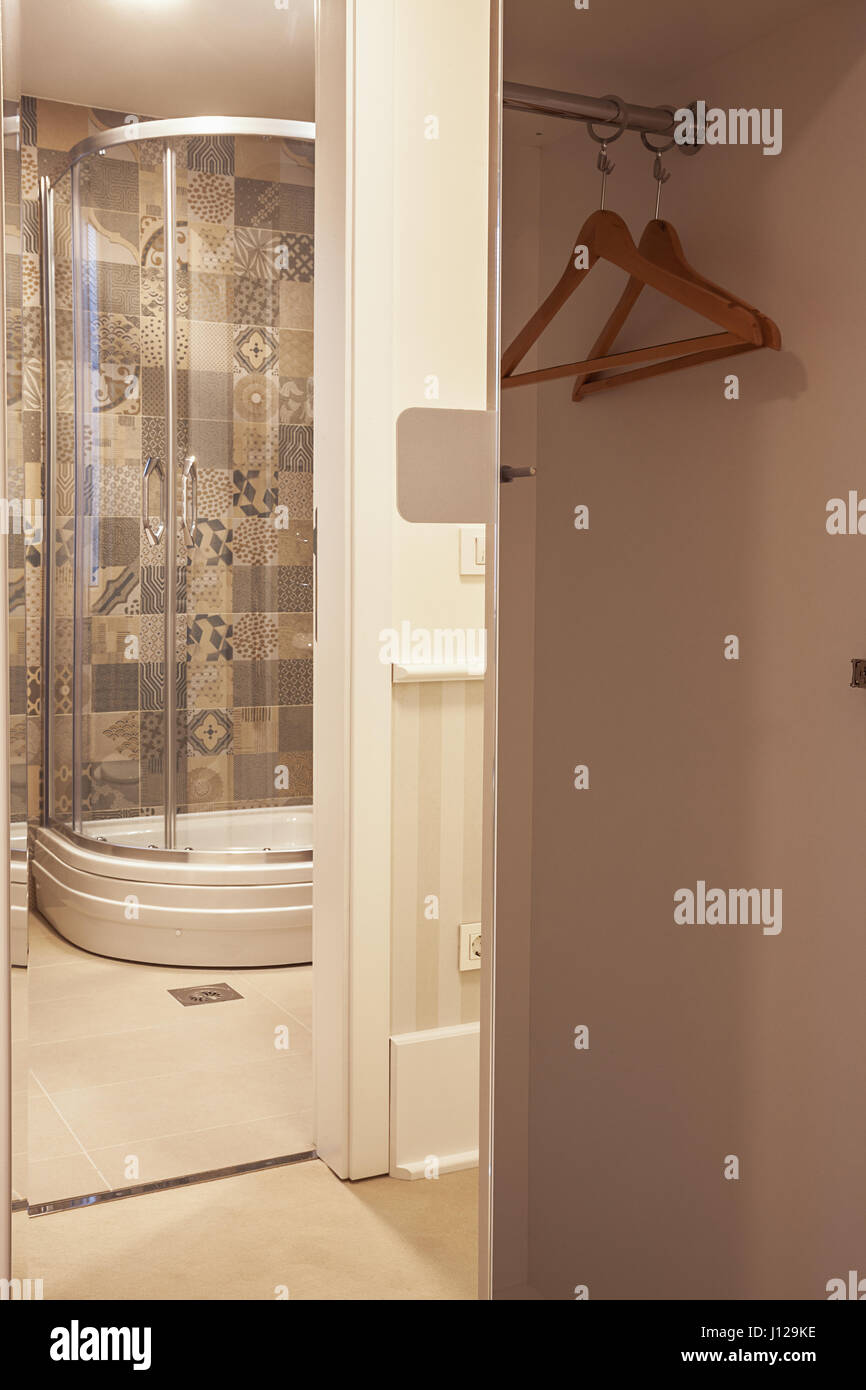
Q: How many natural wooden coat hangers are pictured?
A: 2